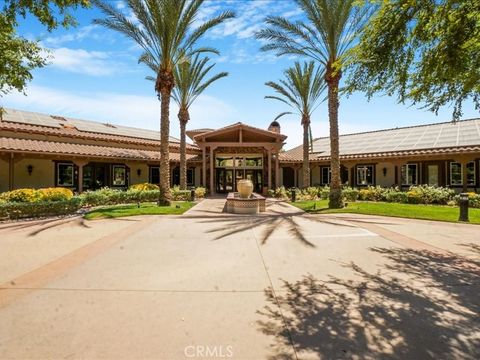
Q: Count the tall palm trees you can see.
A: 4